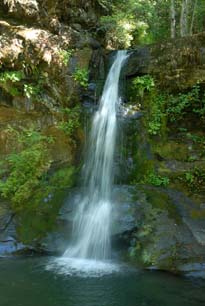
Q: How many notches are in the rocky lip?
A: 1